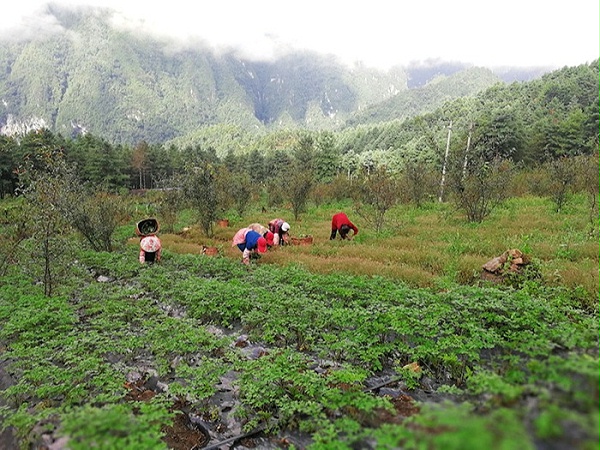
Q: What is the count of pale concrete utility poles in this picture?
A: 2